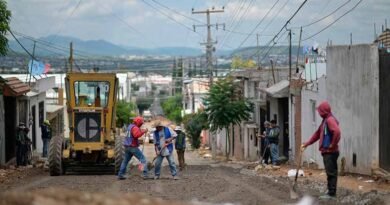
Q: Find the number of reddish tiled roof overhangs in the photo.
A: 1